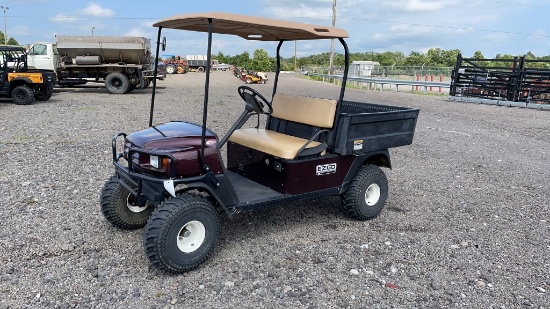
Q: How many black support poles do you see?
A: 4